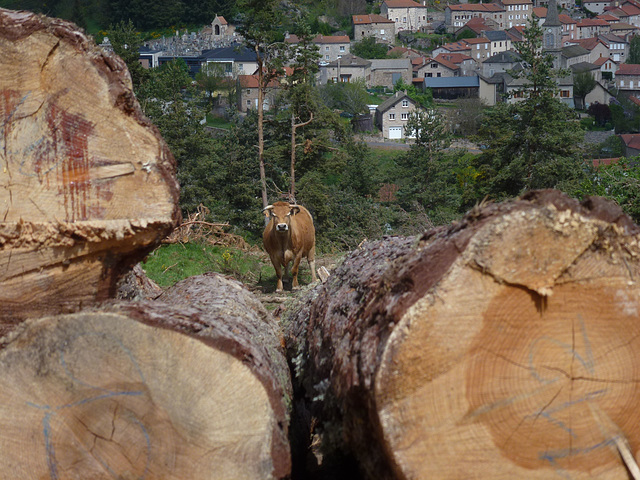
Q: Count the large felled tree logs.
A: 3